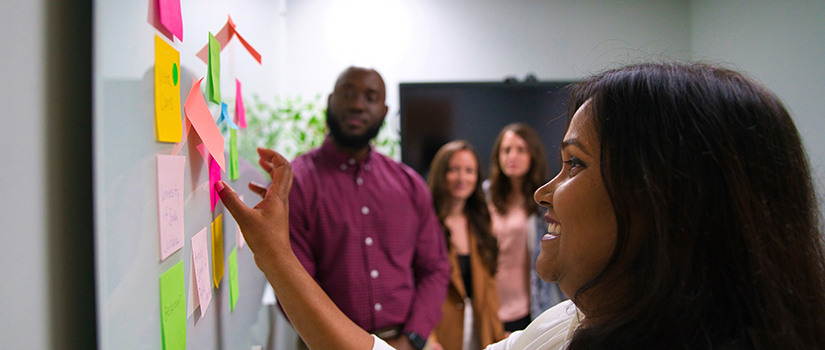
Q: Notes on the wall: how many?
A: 15